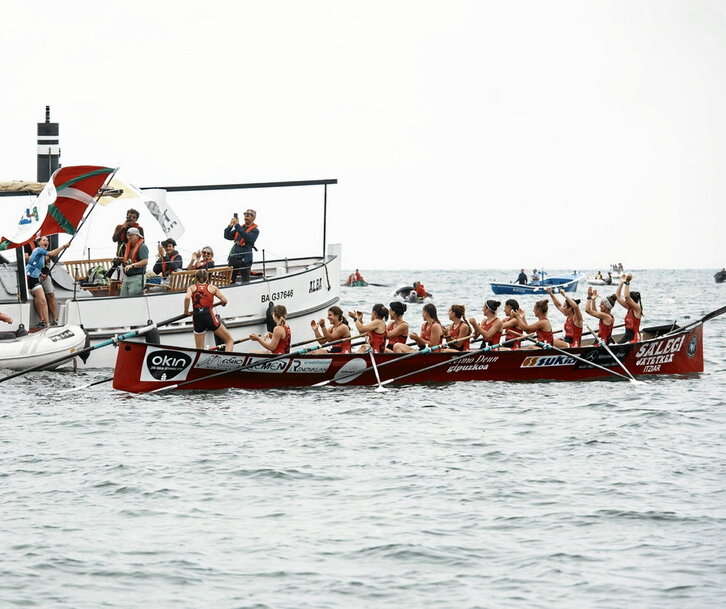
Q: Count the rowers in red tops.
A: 13